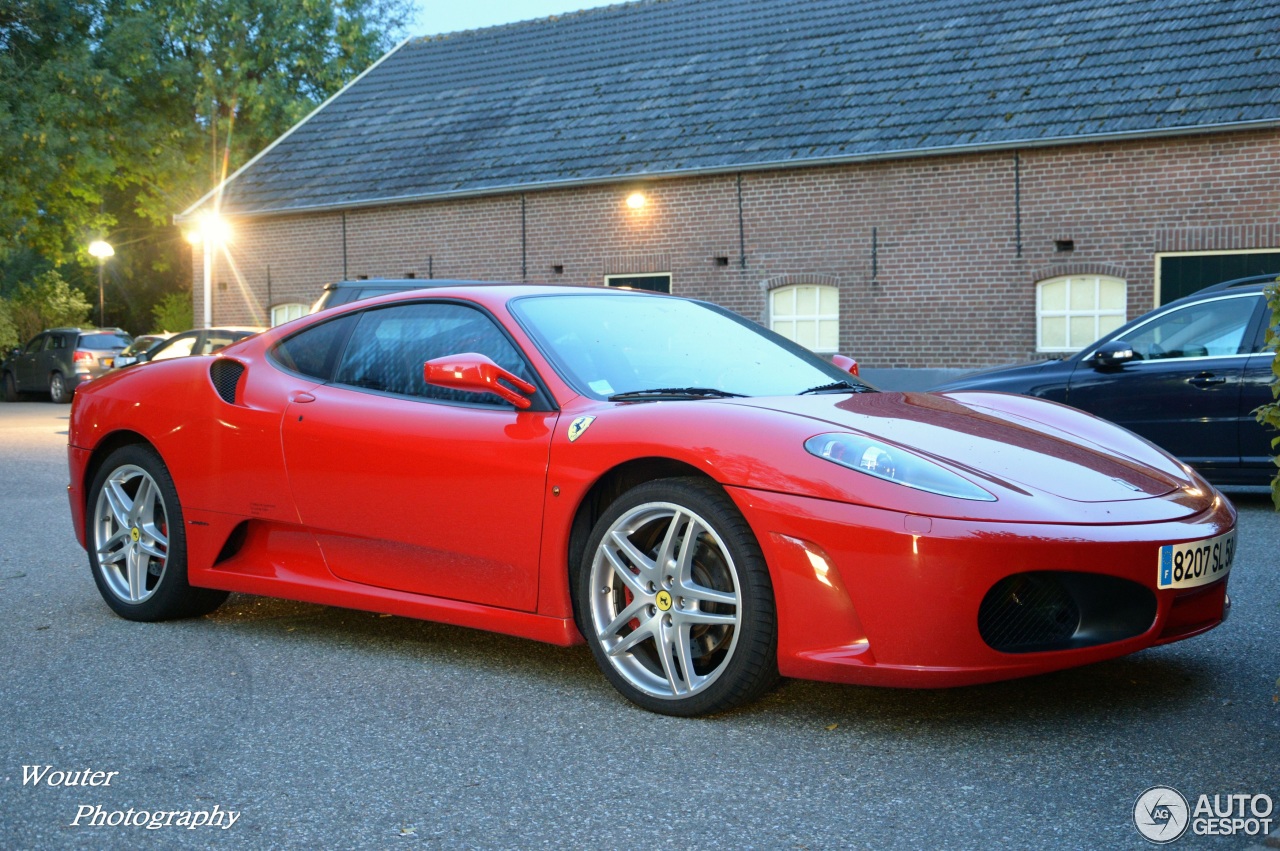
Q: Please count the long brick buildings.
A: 1